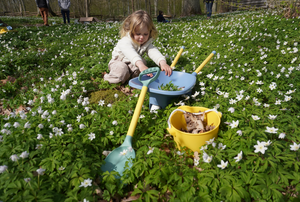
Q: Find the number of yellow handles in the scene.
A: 3